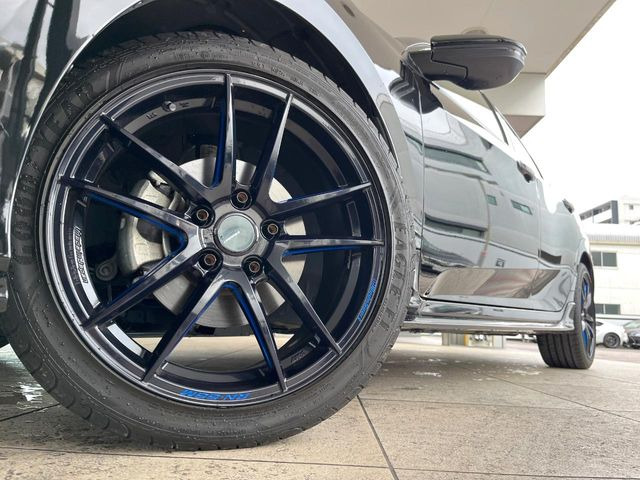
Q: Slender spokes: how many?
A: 10